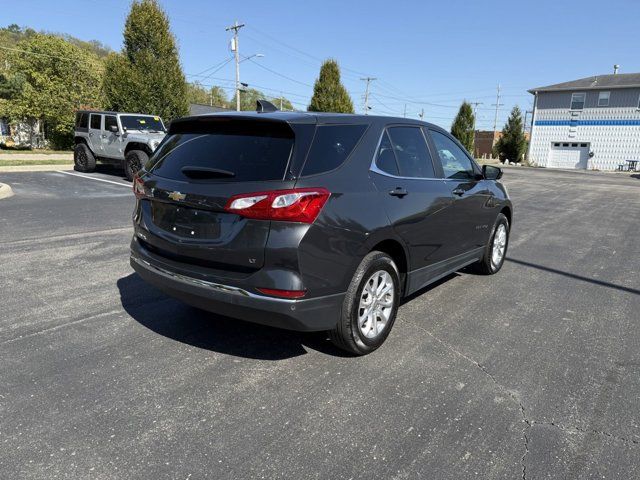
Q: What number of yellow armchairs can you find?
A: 0